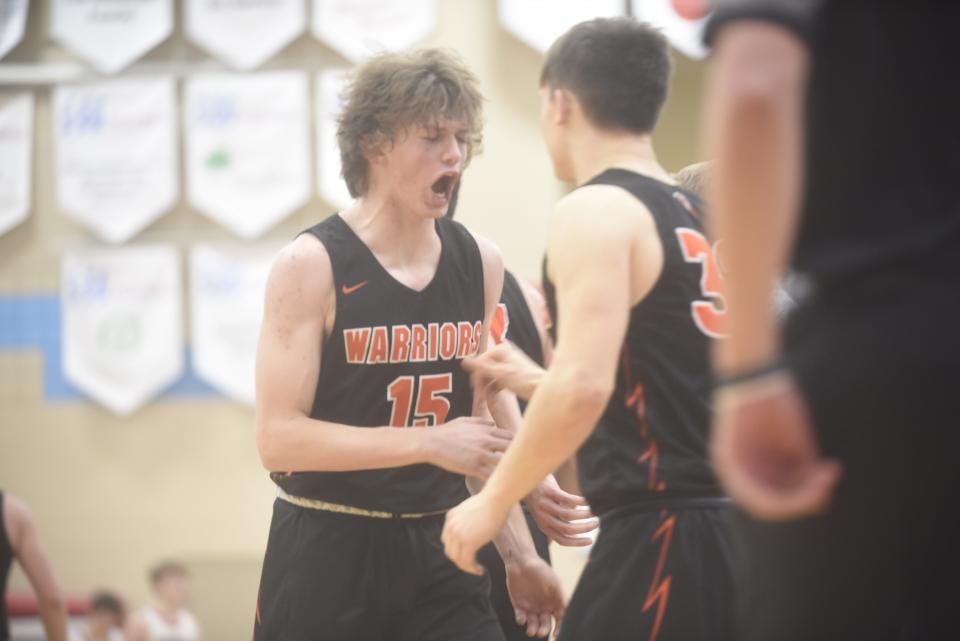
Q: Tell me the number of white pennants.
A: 12